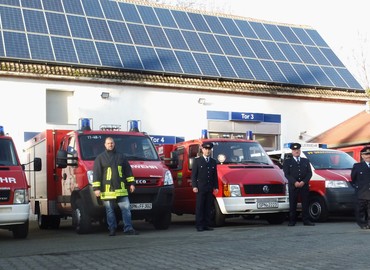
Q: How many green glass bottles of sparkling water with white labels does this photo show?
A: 0